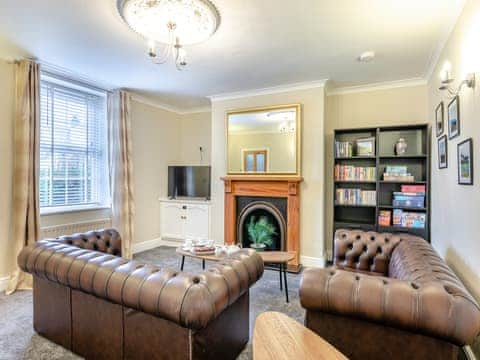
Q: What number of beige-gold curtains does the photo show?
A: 2